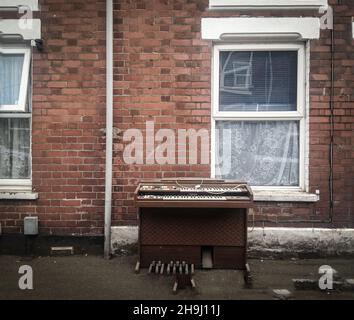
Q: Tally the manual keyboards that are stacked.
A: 2